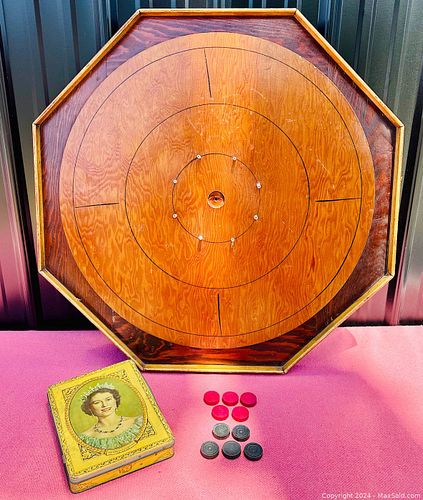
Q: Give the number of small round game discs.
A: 10